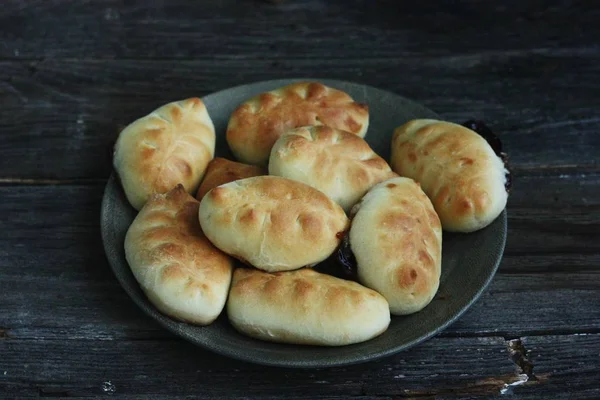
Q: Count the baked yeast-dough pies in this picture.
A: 9